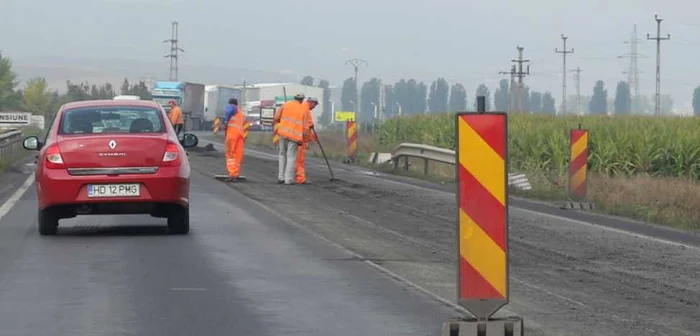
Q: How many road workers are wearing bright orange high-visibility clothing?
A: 4